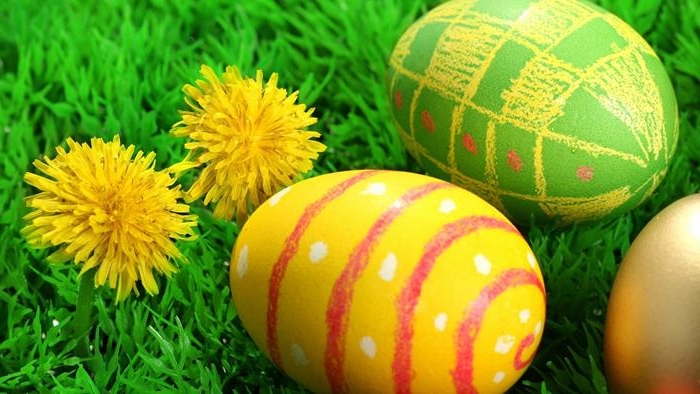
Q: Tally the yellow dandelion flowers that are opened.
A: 2